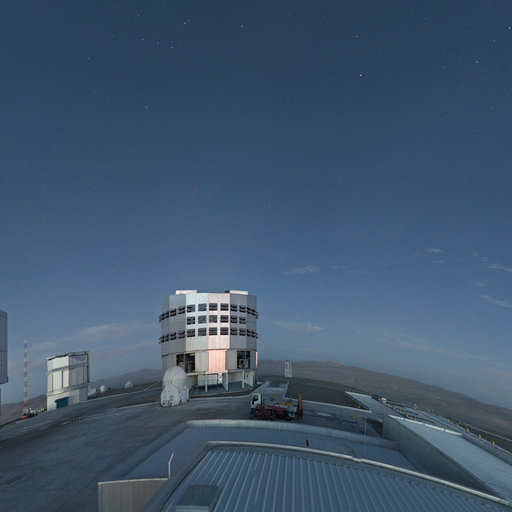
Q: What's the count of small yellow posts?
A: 14